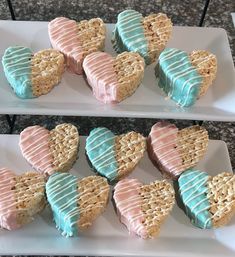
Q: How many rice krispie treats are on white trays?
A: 12